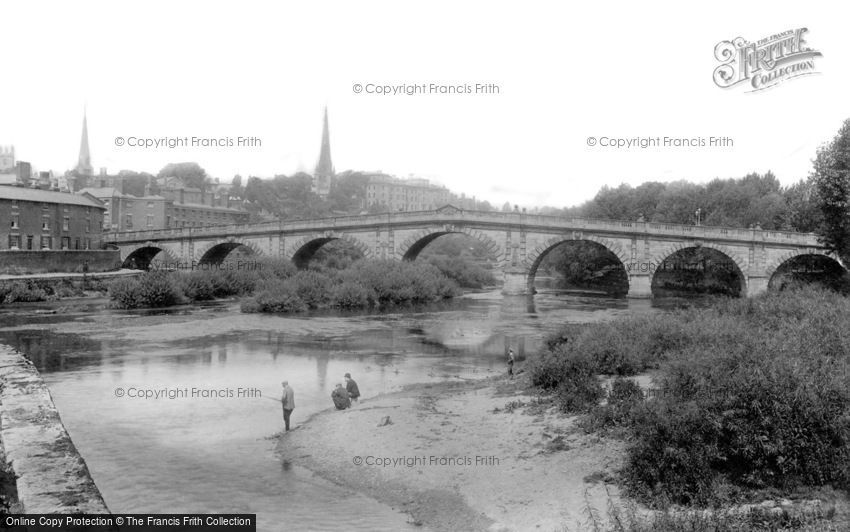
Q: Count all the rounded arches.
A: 7